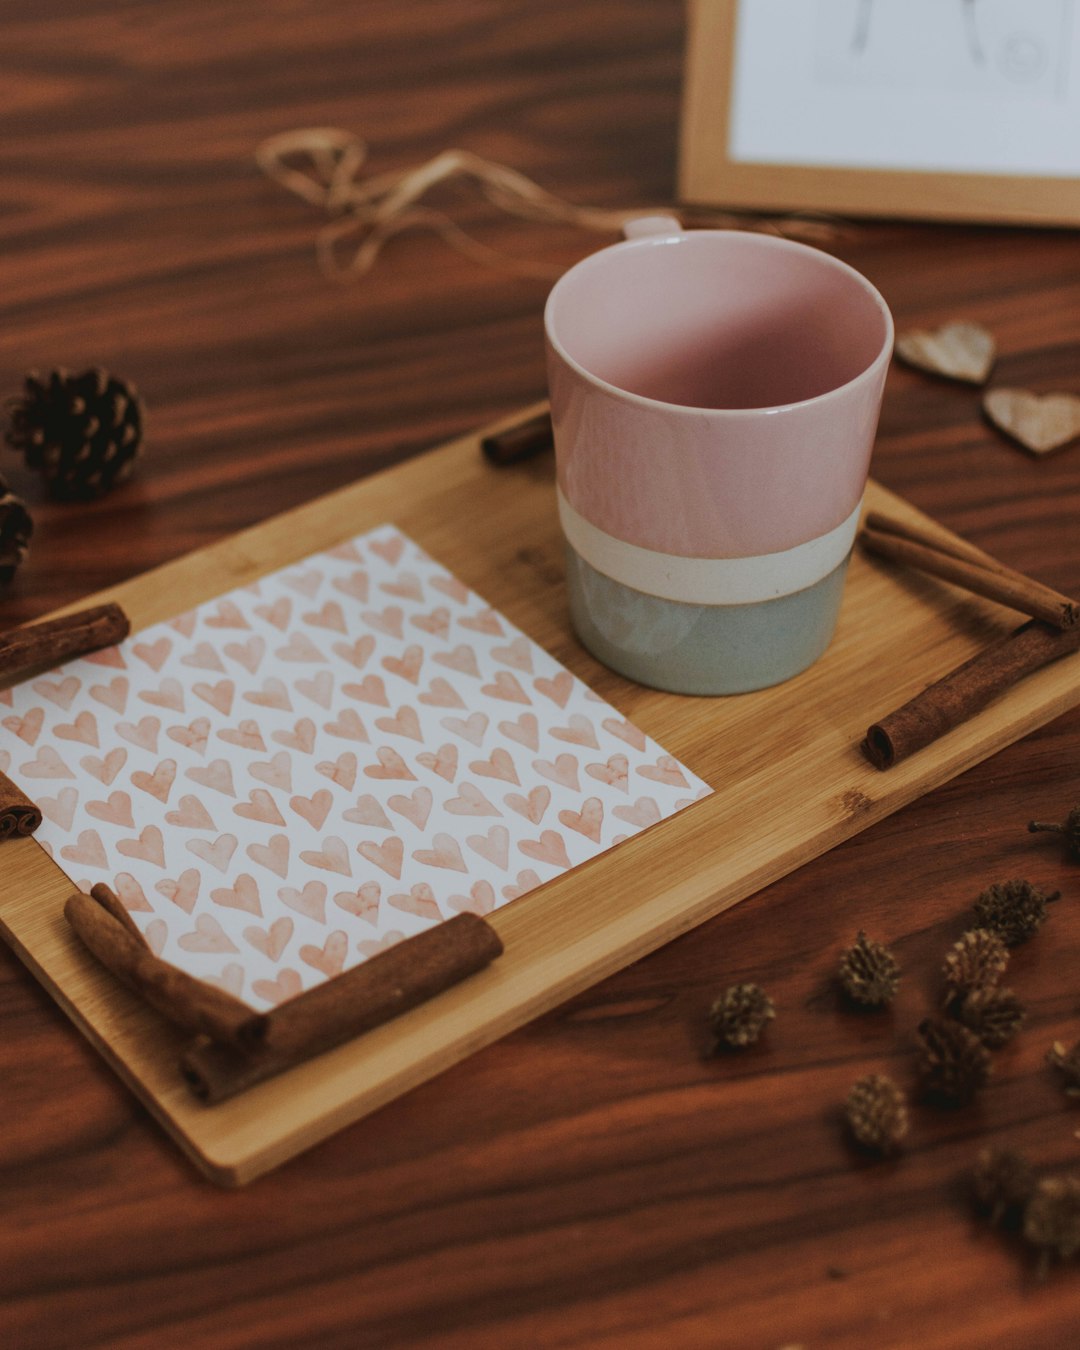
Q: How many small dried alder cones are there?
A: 11